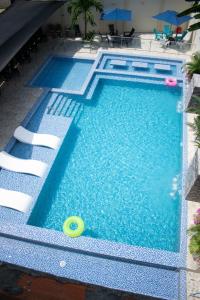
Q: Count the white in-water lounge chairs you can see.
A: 3